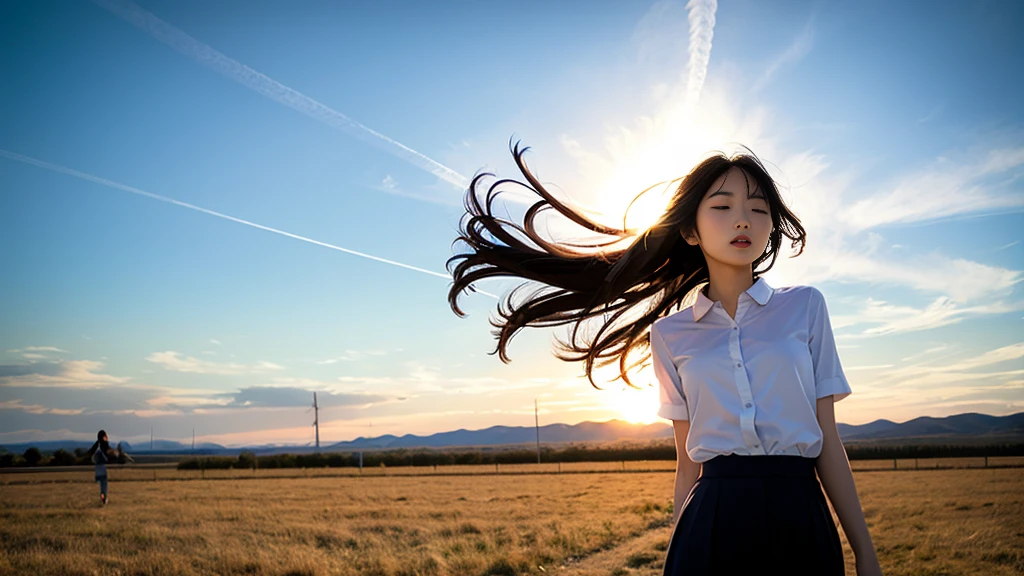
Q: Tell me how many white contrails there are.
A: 3